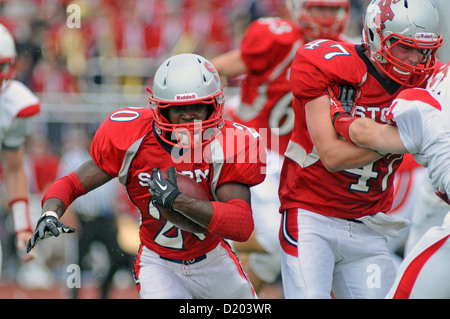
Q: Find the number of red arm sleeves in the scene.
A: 2